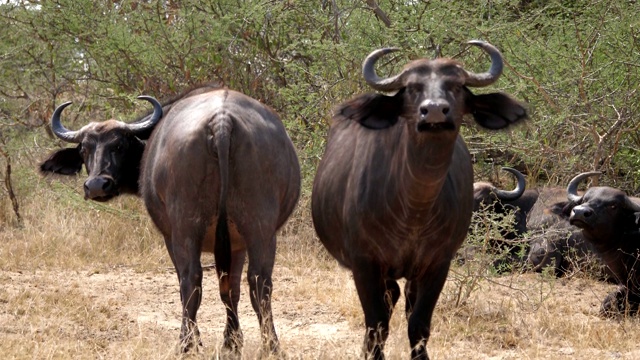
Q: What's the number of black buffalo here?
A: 4